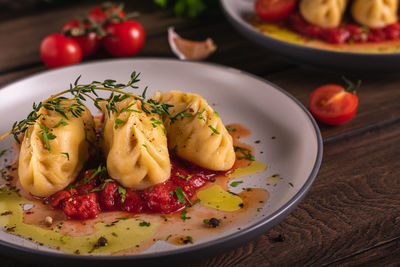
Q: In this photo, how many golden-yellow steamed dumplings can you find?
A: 5